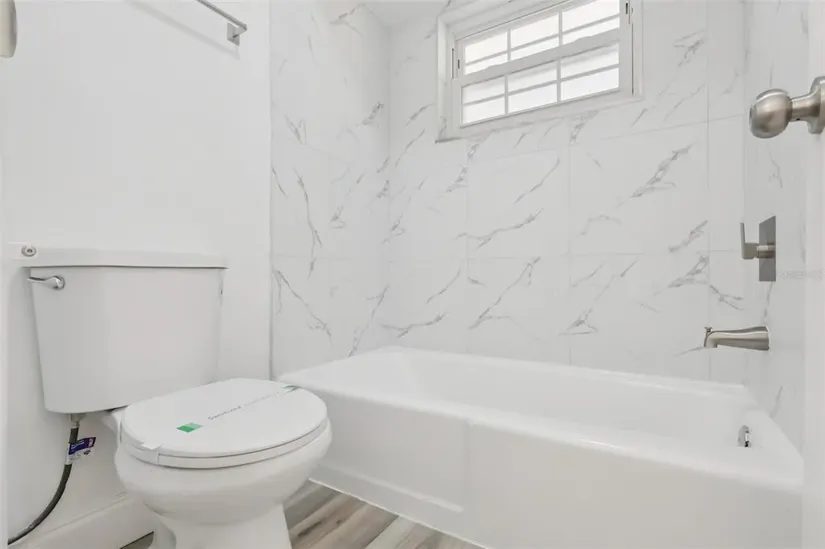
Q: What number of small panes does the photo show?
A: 12